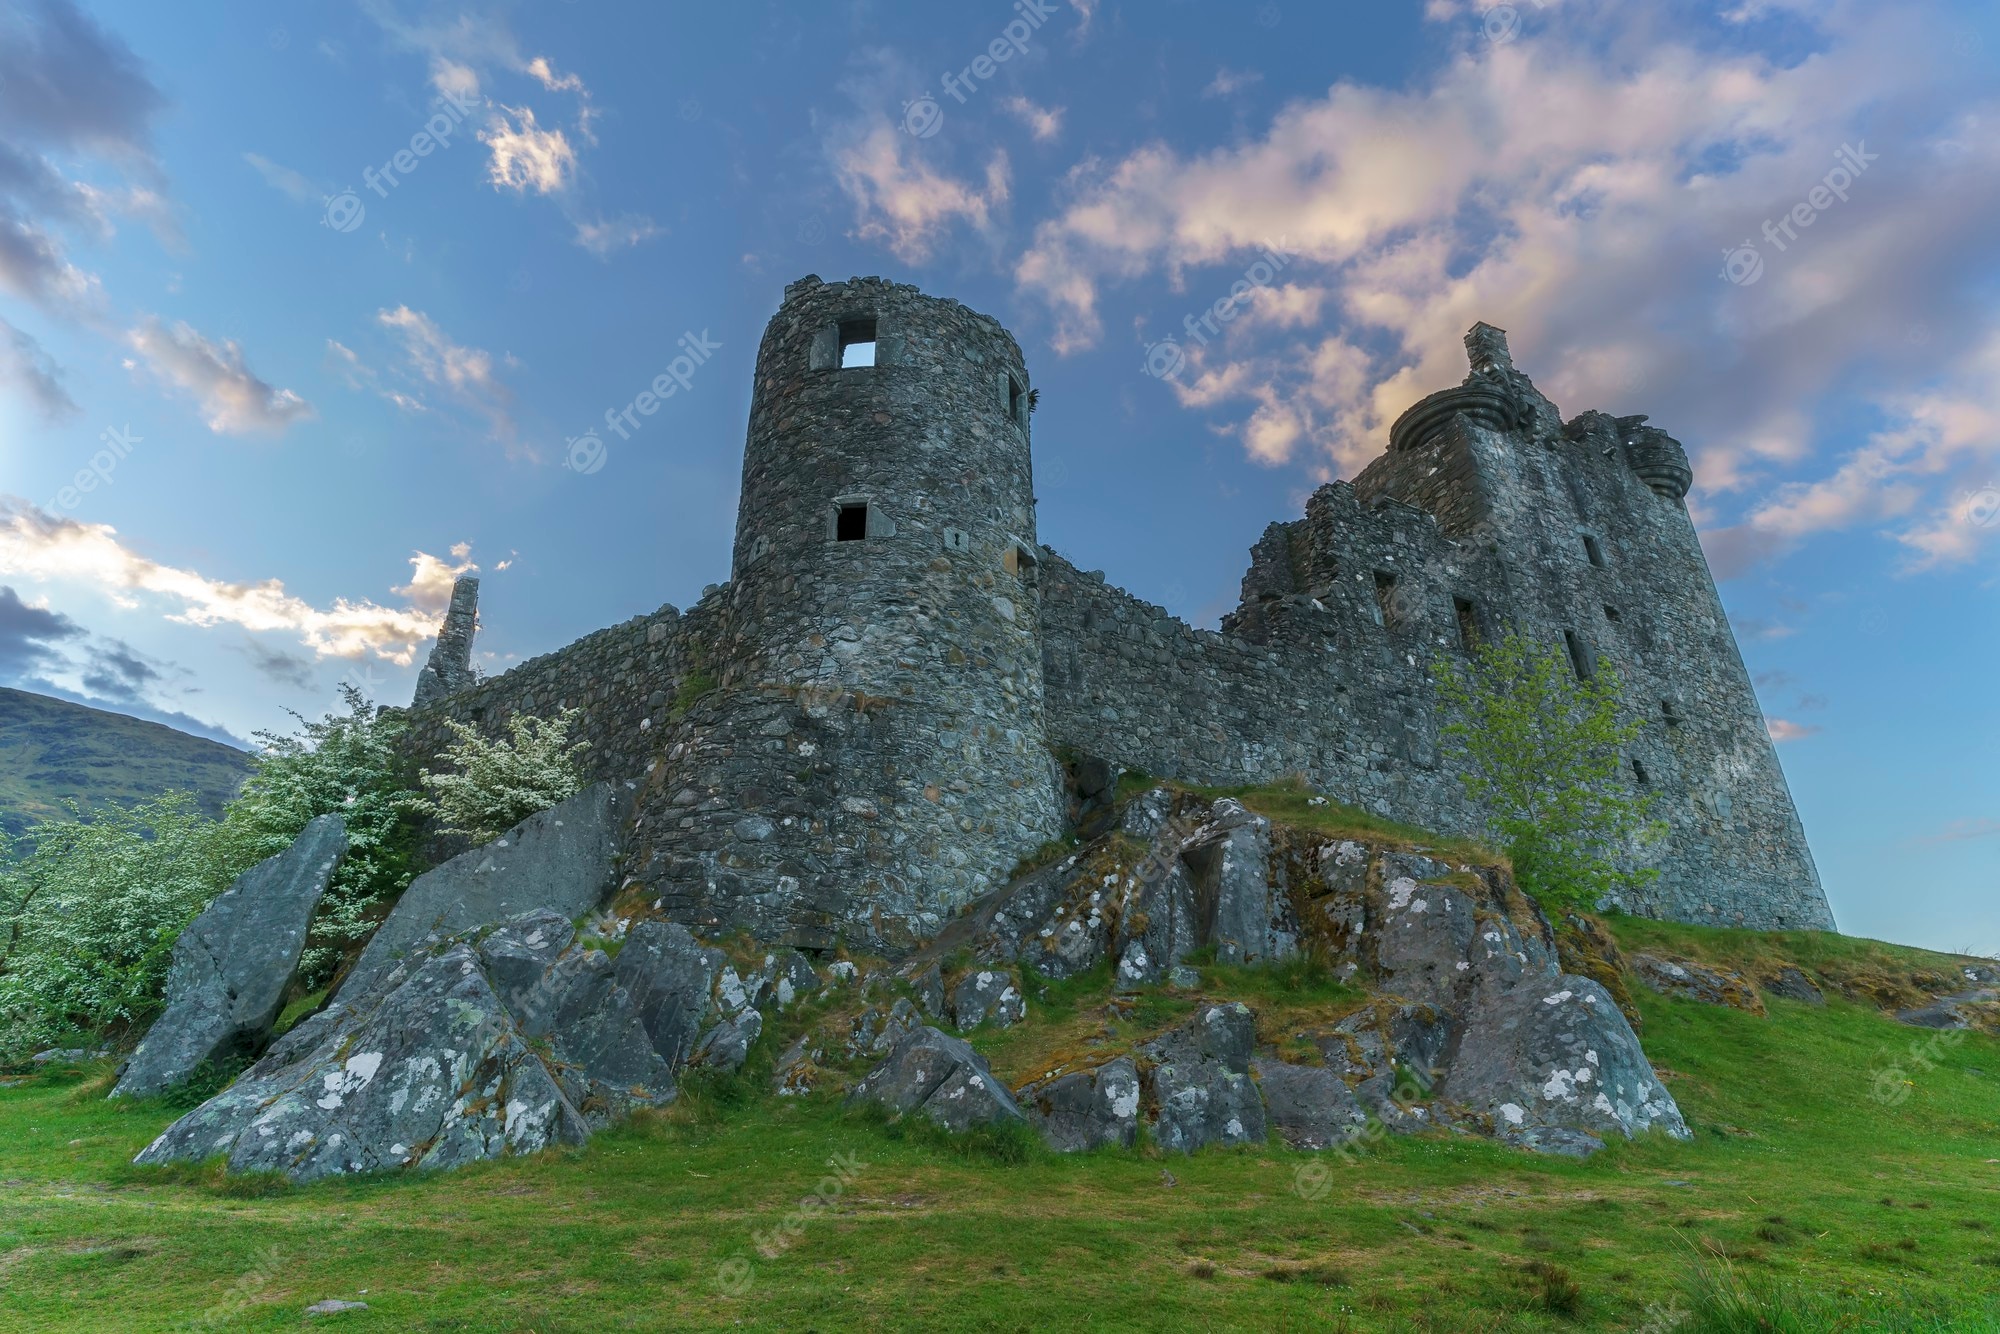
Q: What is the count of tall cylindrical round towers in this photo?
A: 1